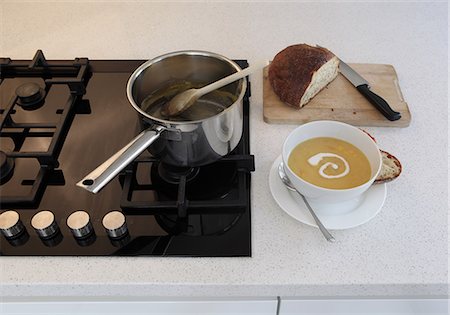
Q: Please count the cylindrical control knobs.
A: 4